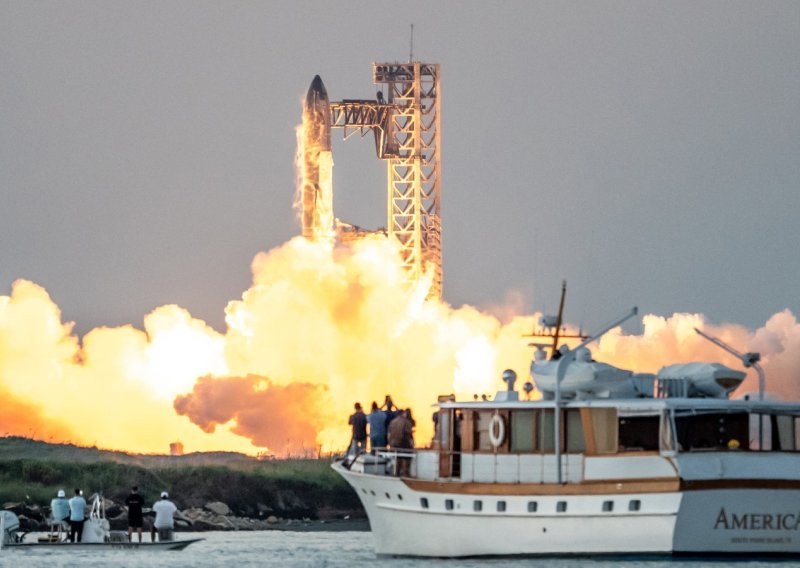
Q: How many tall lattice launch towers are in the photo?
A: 1